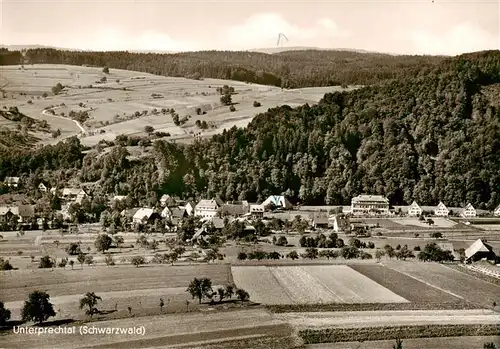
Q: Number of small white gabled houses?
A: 4